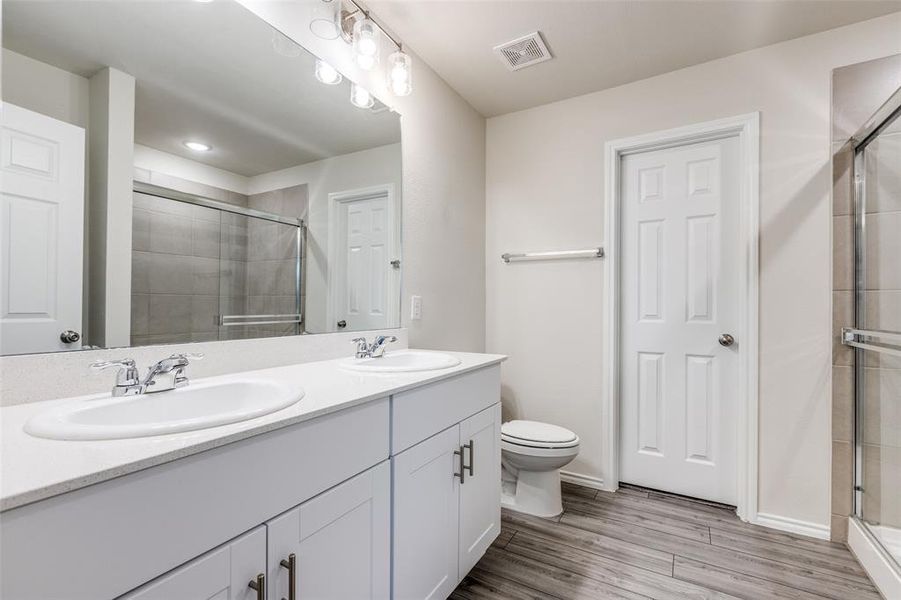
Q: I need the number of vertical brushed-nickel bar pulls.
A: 4